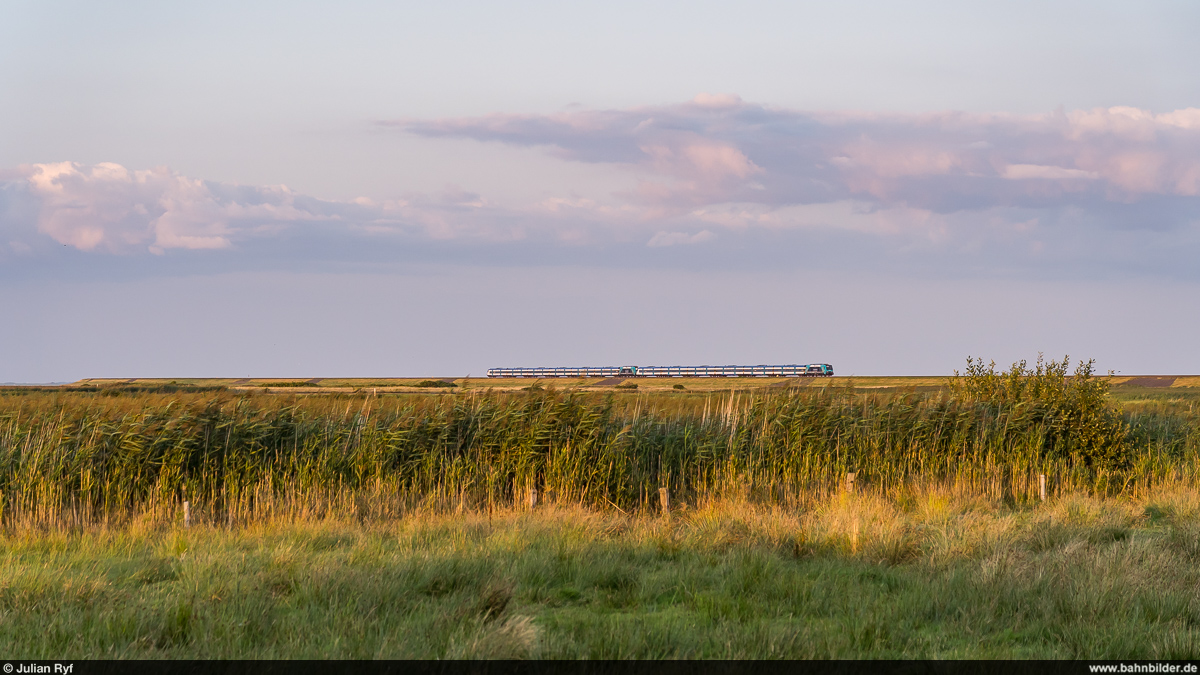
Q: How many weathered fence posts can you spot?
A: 5